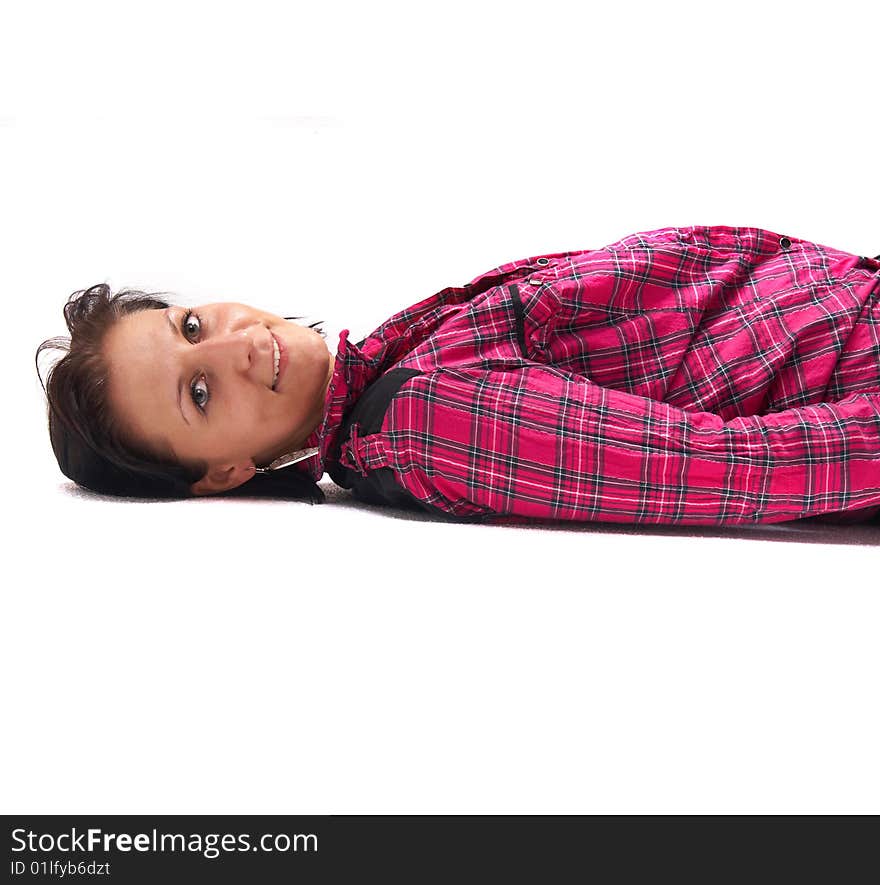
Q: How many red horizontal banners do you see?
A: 0